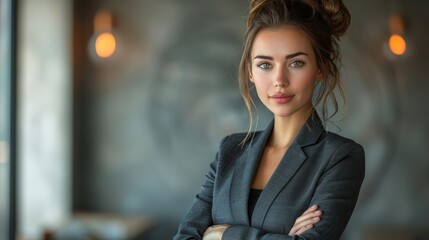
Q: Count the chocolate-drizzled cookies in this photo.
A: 0